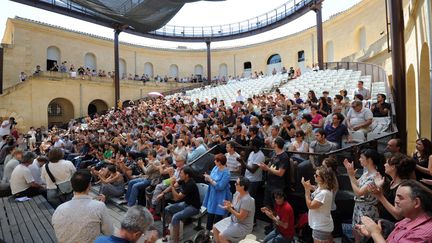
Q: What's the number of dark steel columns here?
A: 4